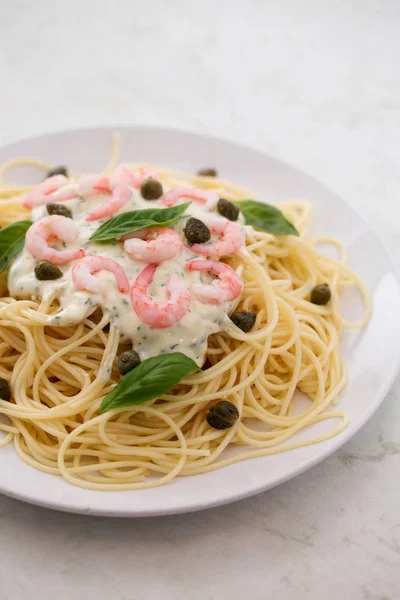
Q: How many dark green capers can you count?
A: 12